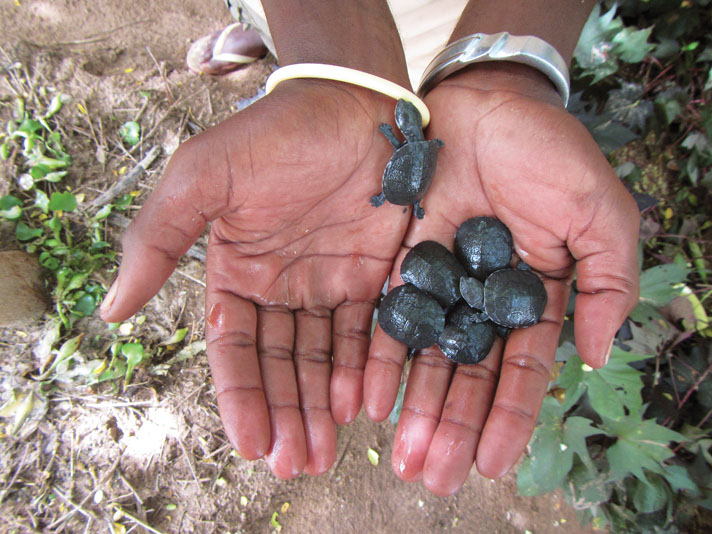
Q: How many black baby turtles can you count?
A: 6